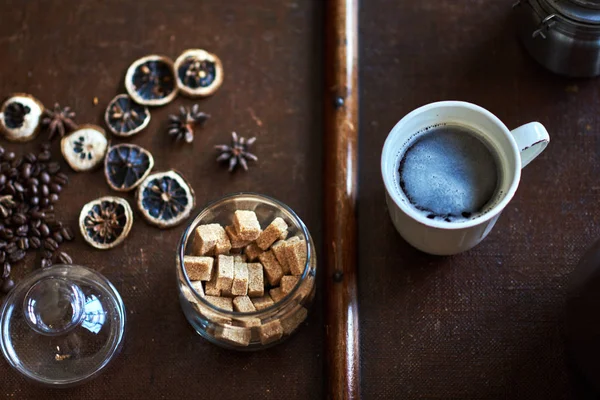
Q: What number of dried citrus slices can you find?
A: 8